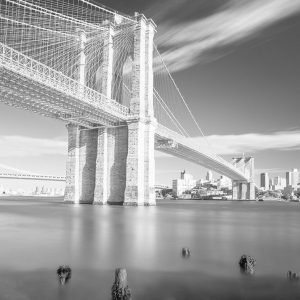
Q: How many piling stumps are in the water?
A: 5